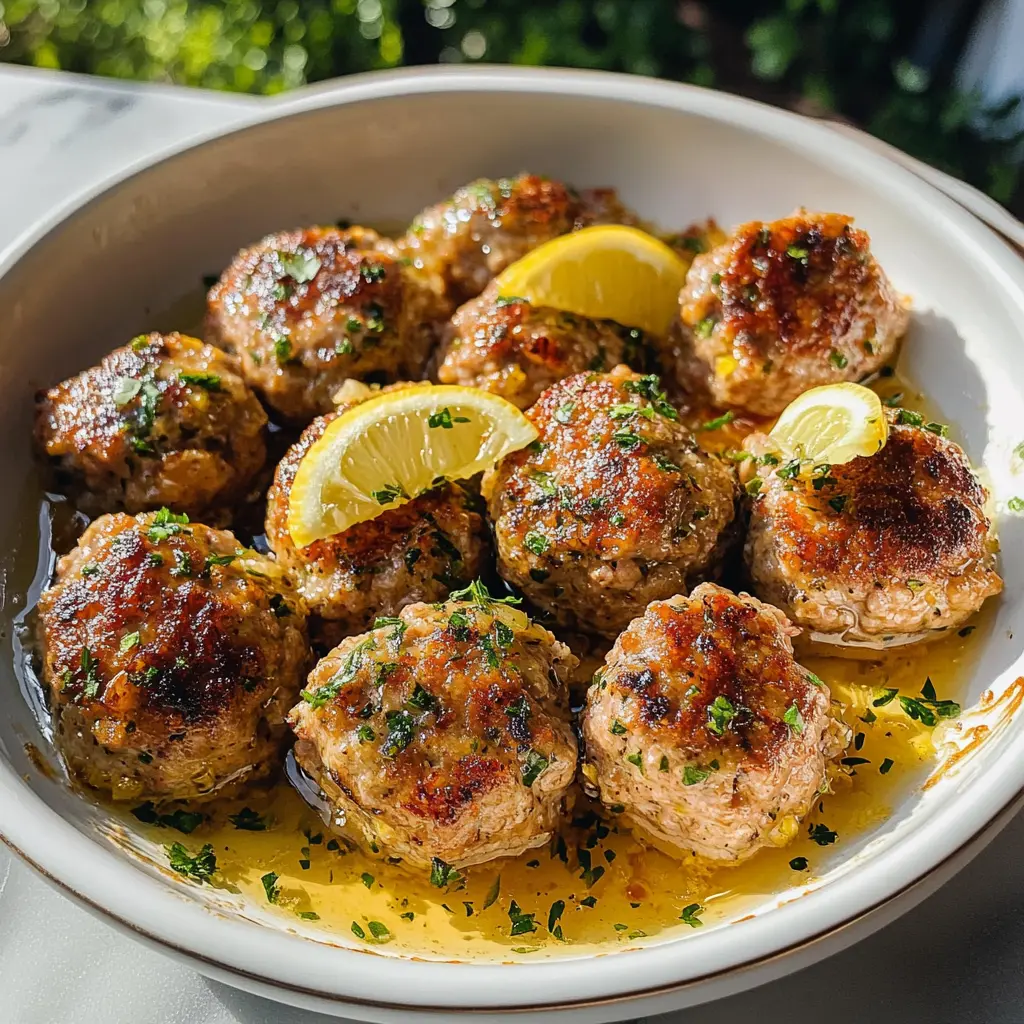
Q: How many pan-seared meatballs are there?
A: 11